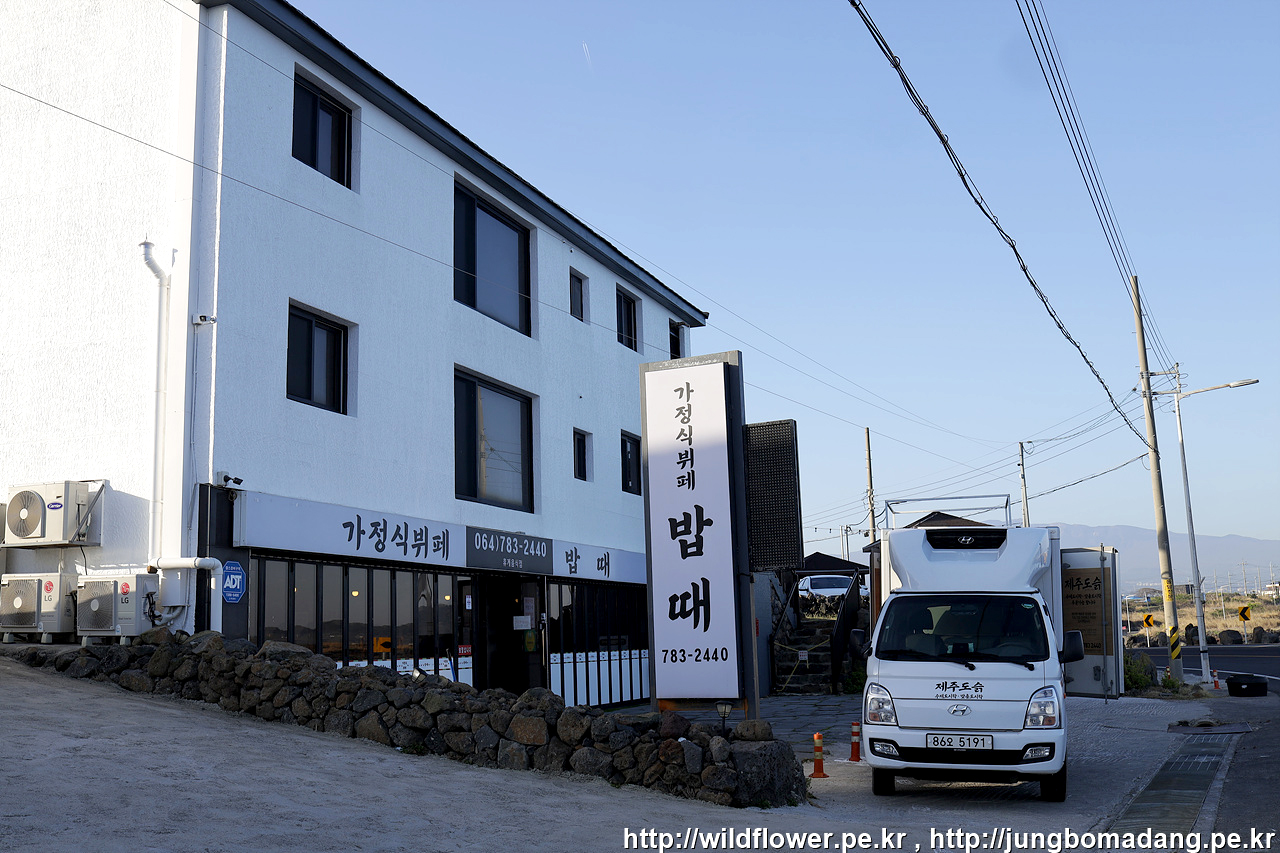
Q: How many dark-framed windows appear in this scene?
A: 9